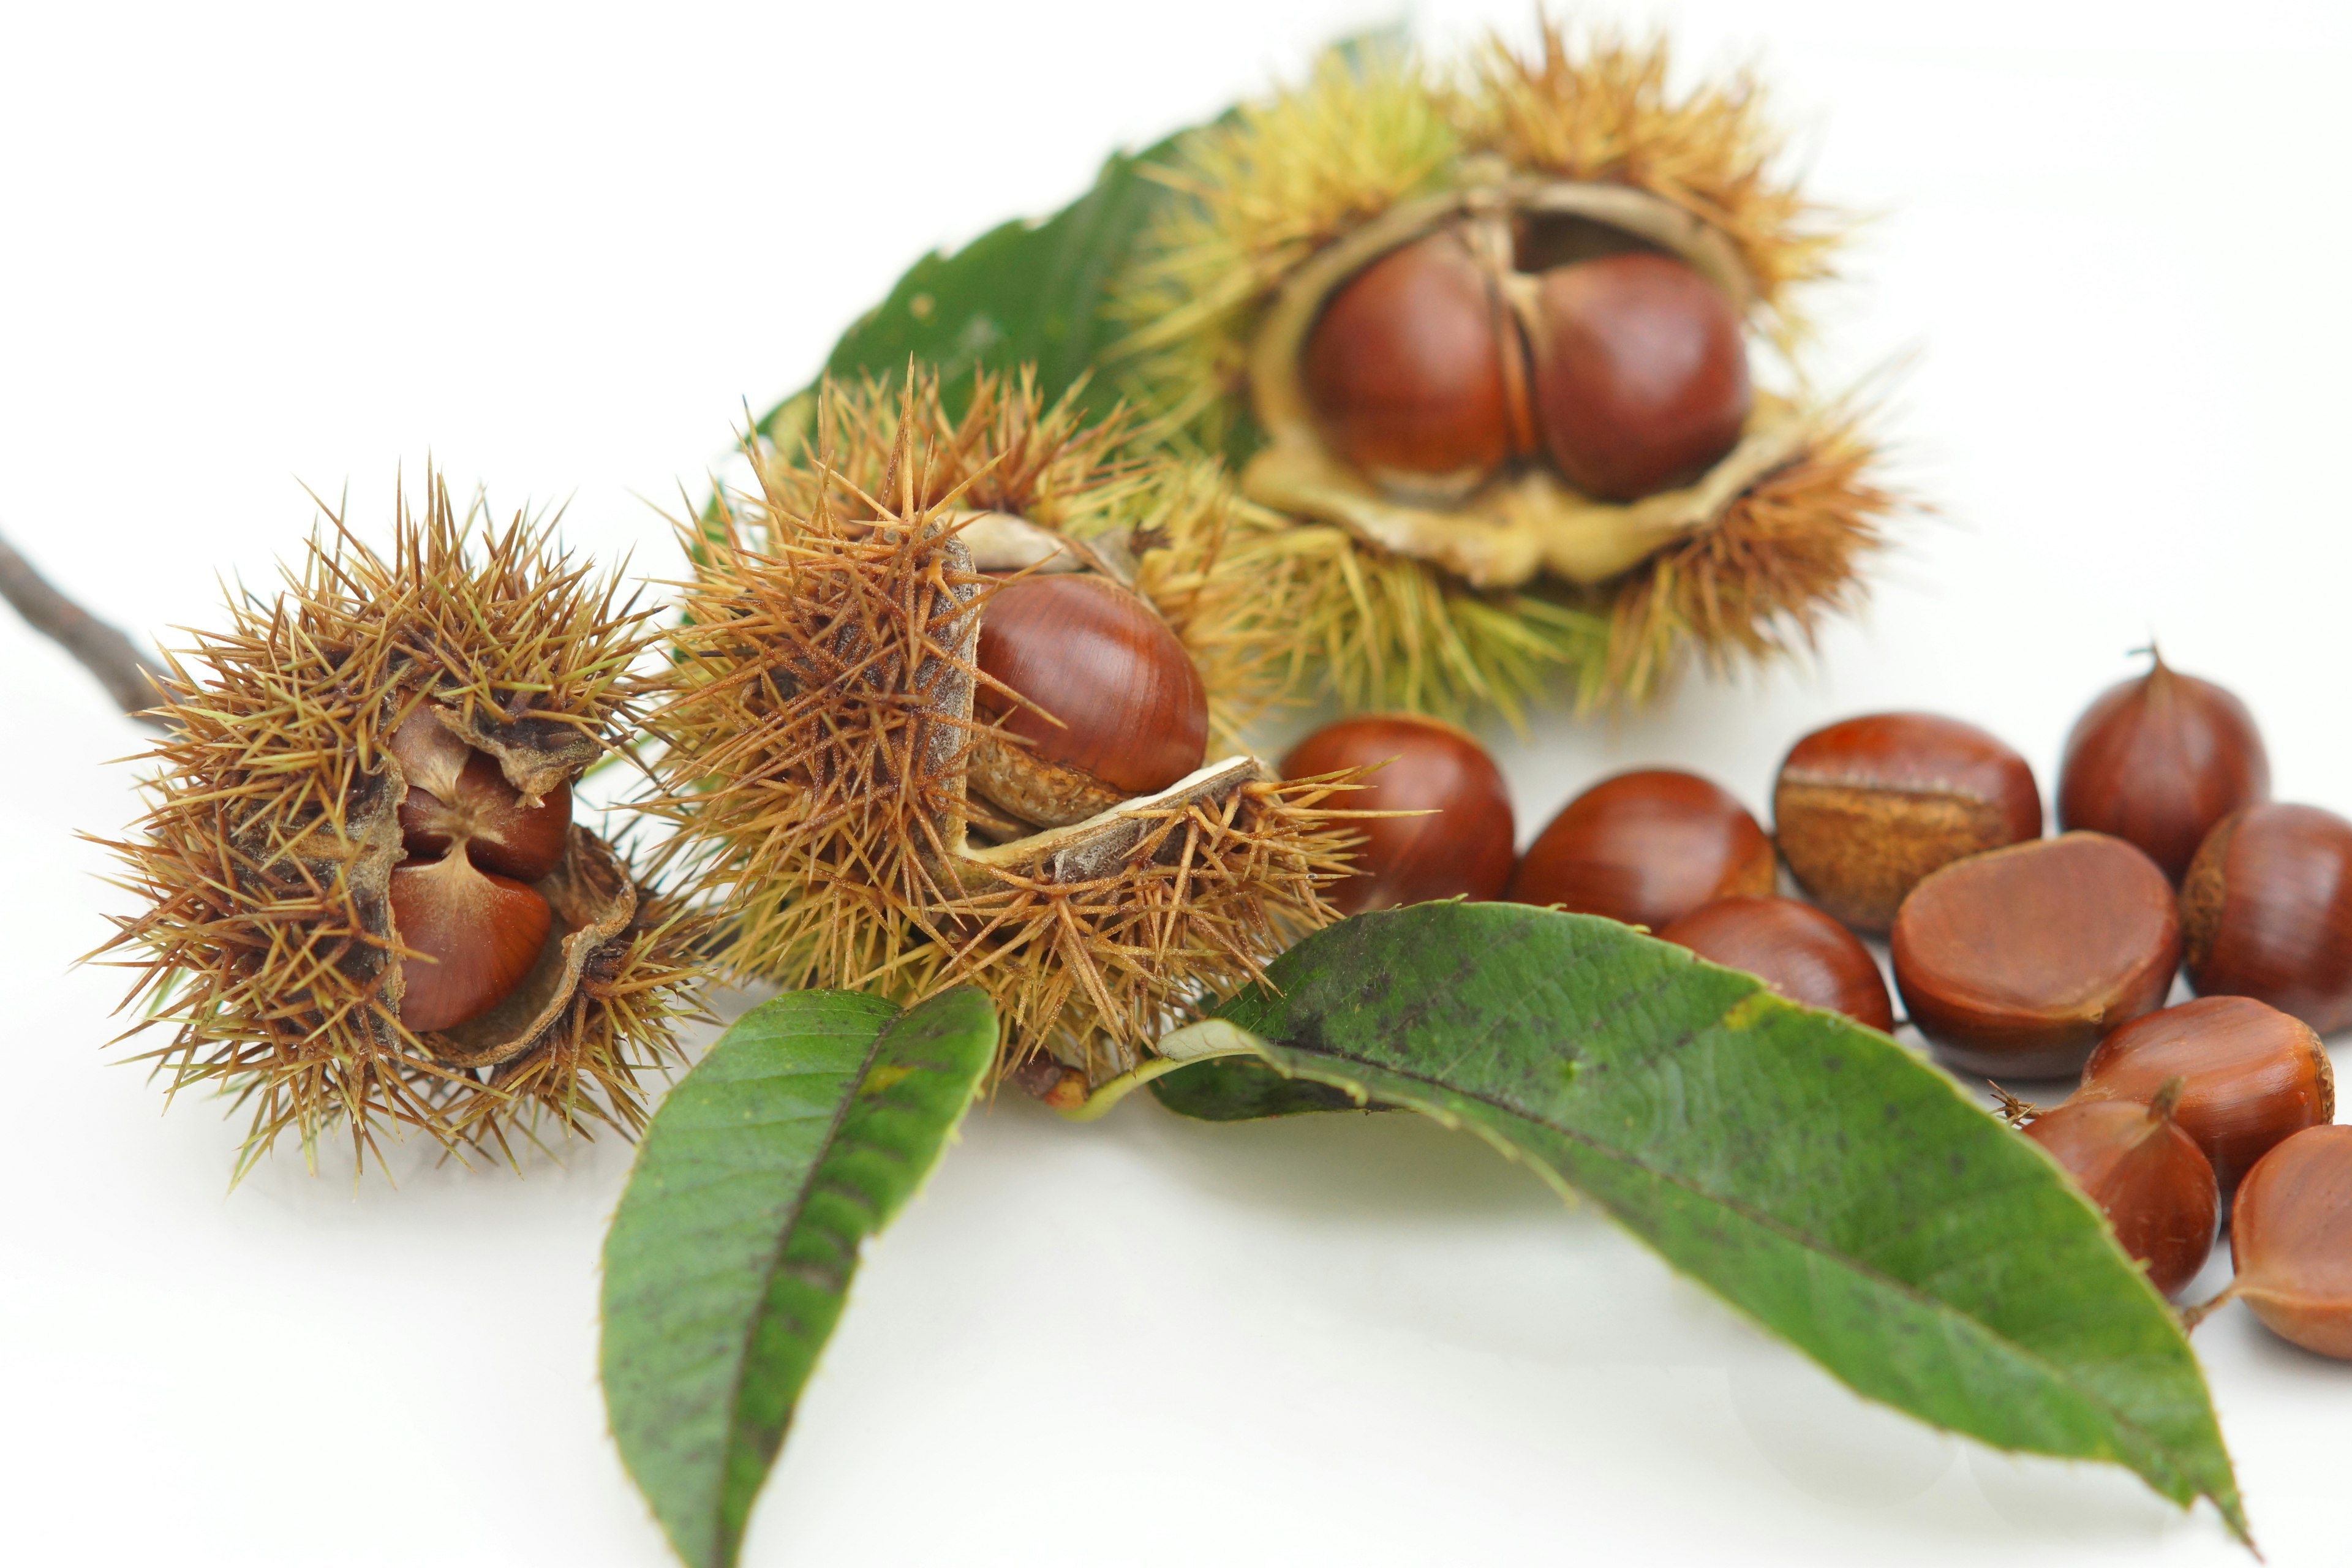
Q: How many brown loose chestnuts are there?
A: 10